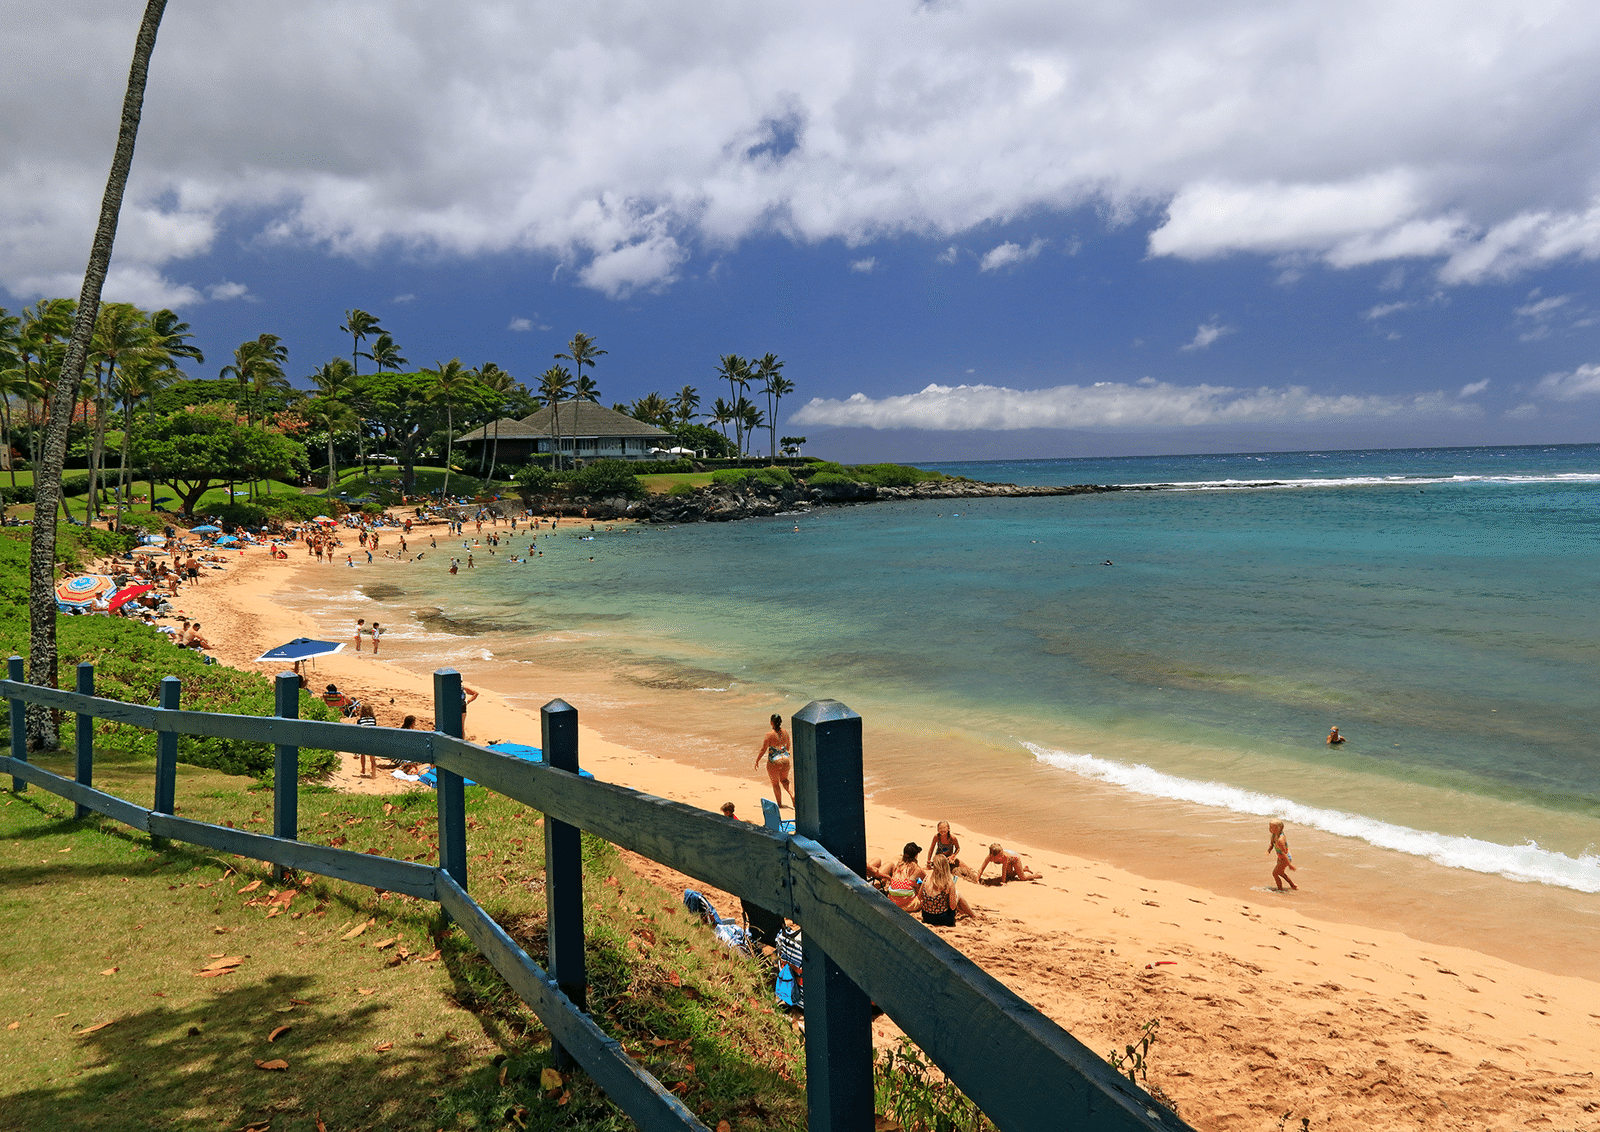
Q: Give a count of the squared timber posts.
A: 7